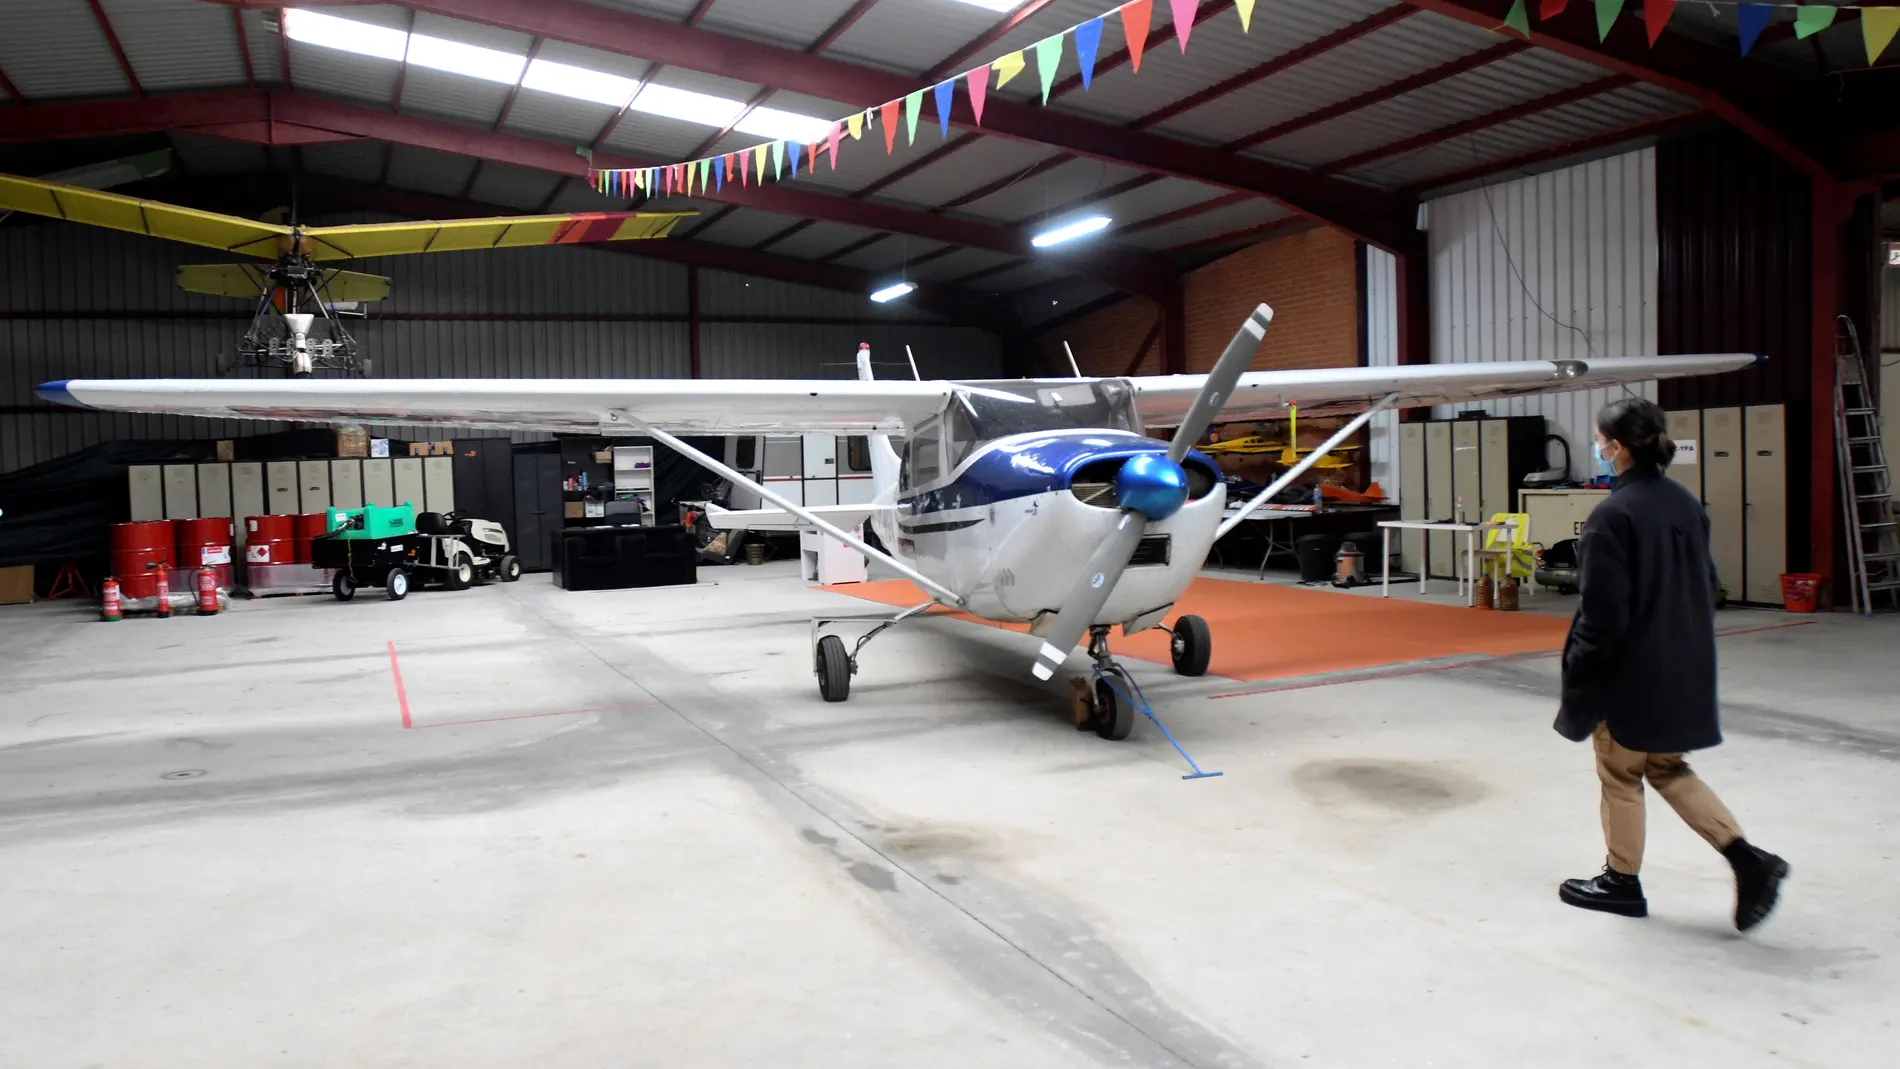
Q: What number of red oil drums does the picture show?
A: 4